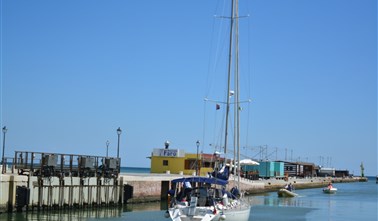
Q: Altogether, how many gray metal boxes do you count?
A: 3